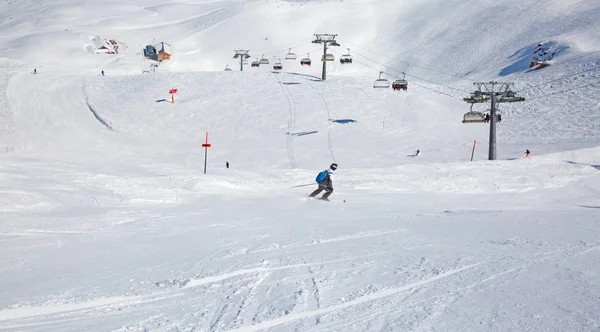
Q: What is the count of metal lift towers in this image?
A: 3